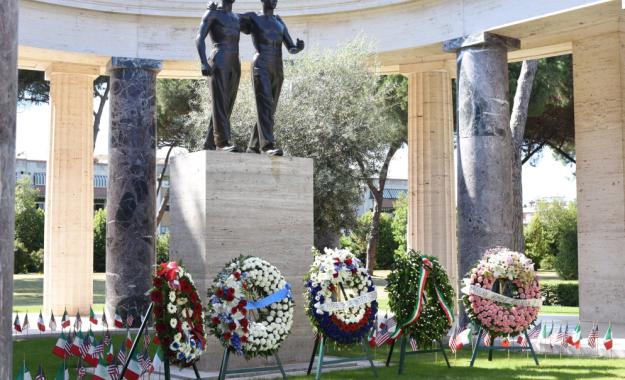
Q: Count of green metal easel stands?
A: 5